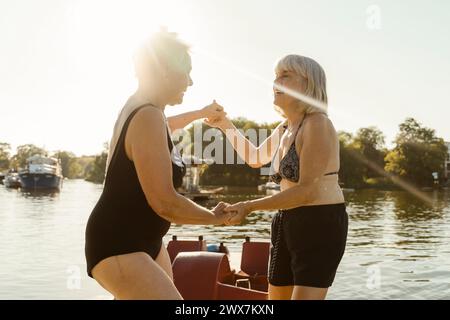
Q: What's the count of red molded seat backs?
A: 2